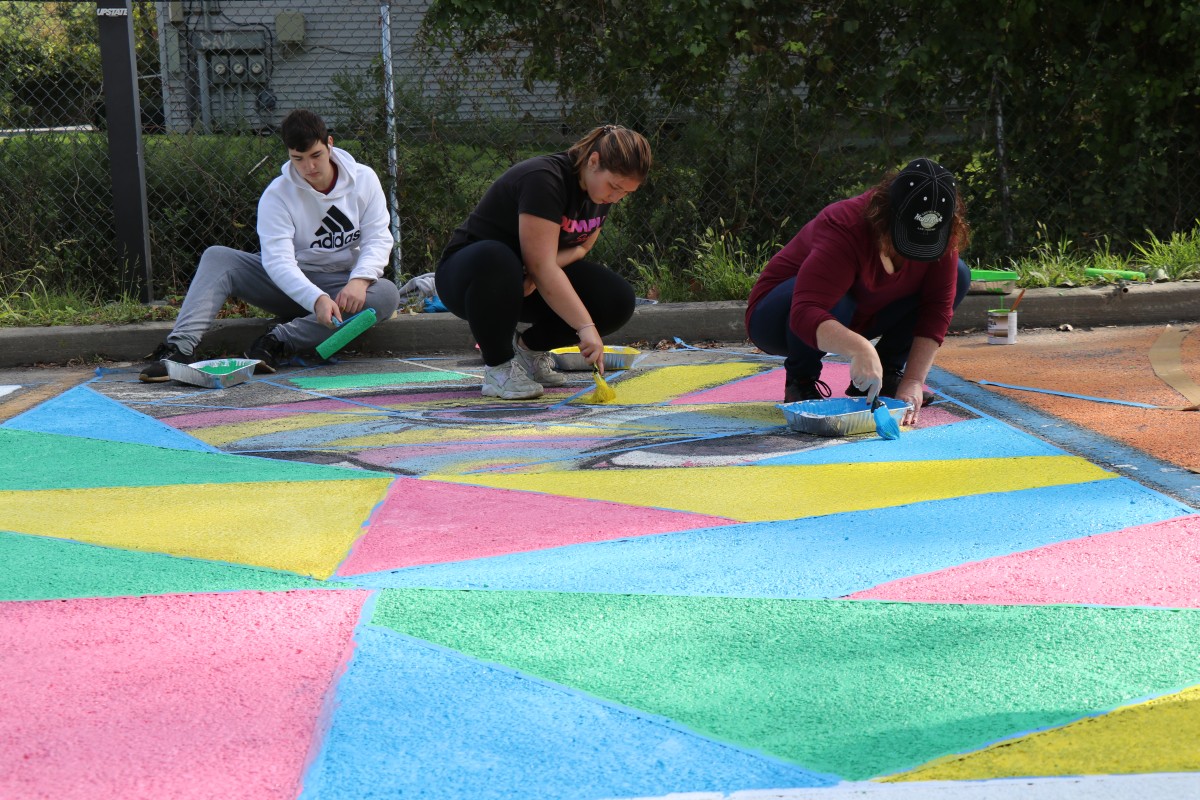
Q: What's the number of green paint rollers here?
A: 2